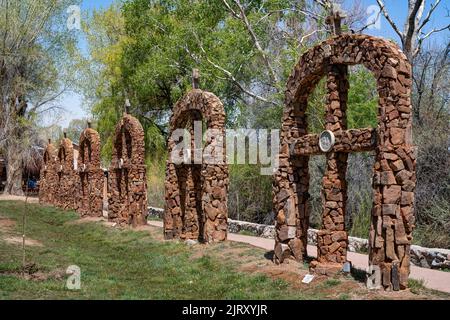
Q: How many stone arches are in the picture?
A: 6